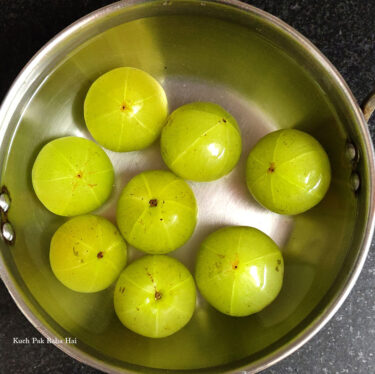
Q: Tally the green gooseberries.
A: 8